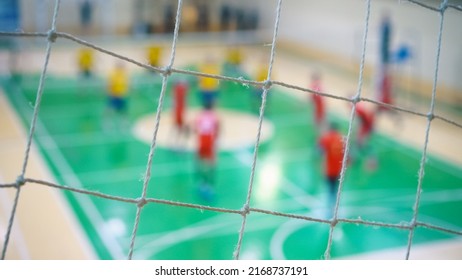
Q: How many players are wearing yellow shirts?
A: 6